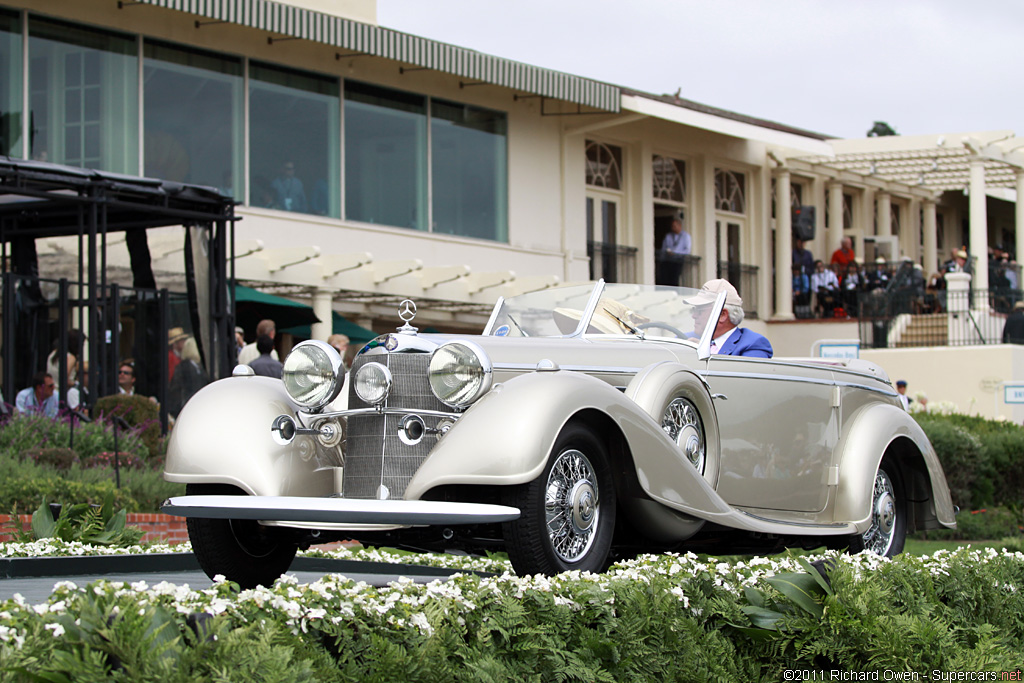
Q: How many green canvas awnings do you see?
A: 2